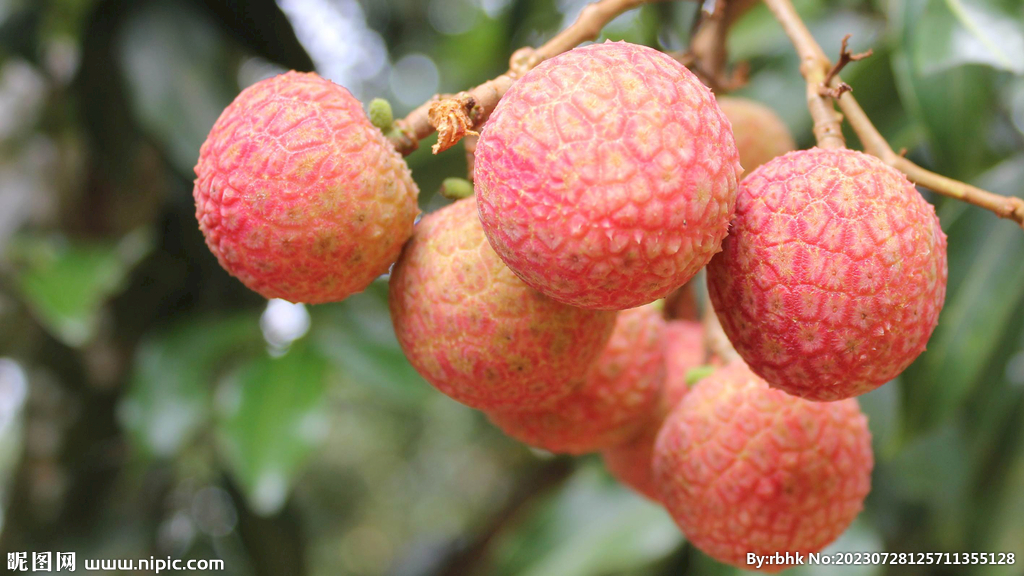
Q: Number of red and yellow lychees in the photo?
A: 8